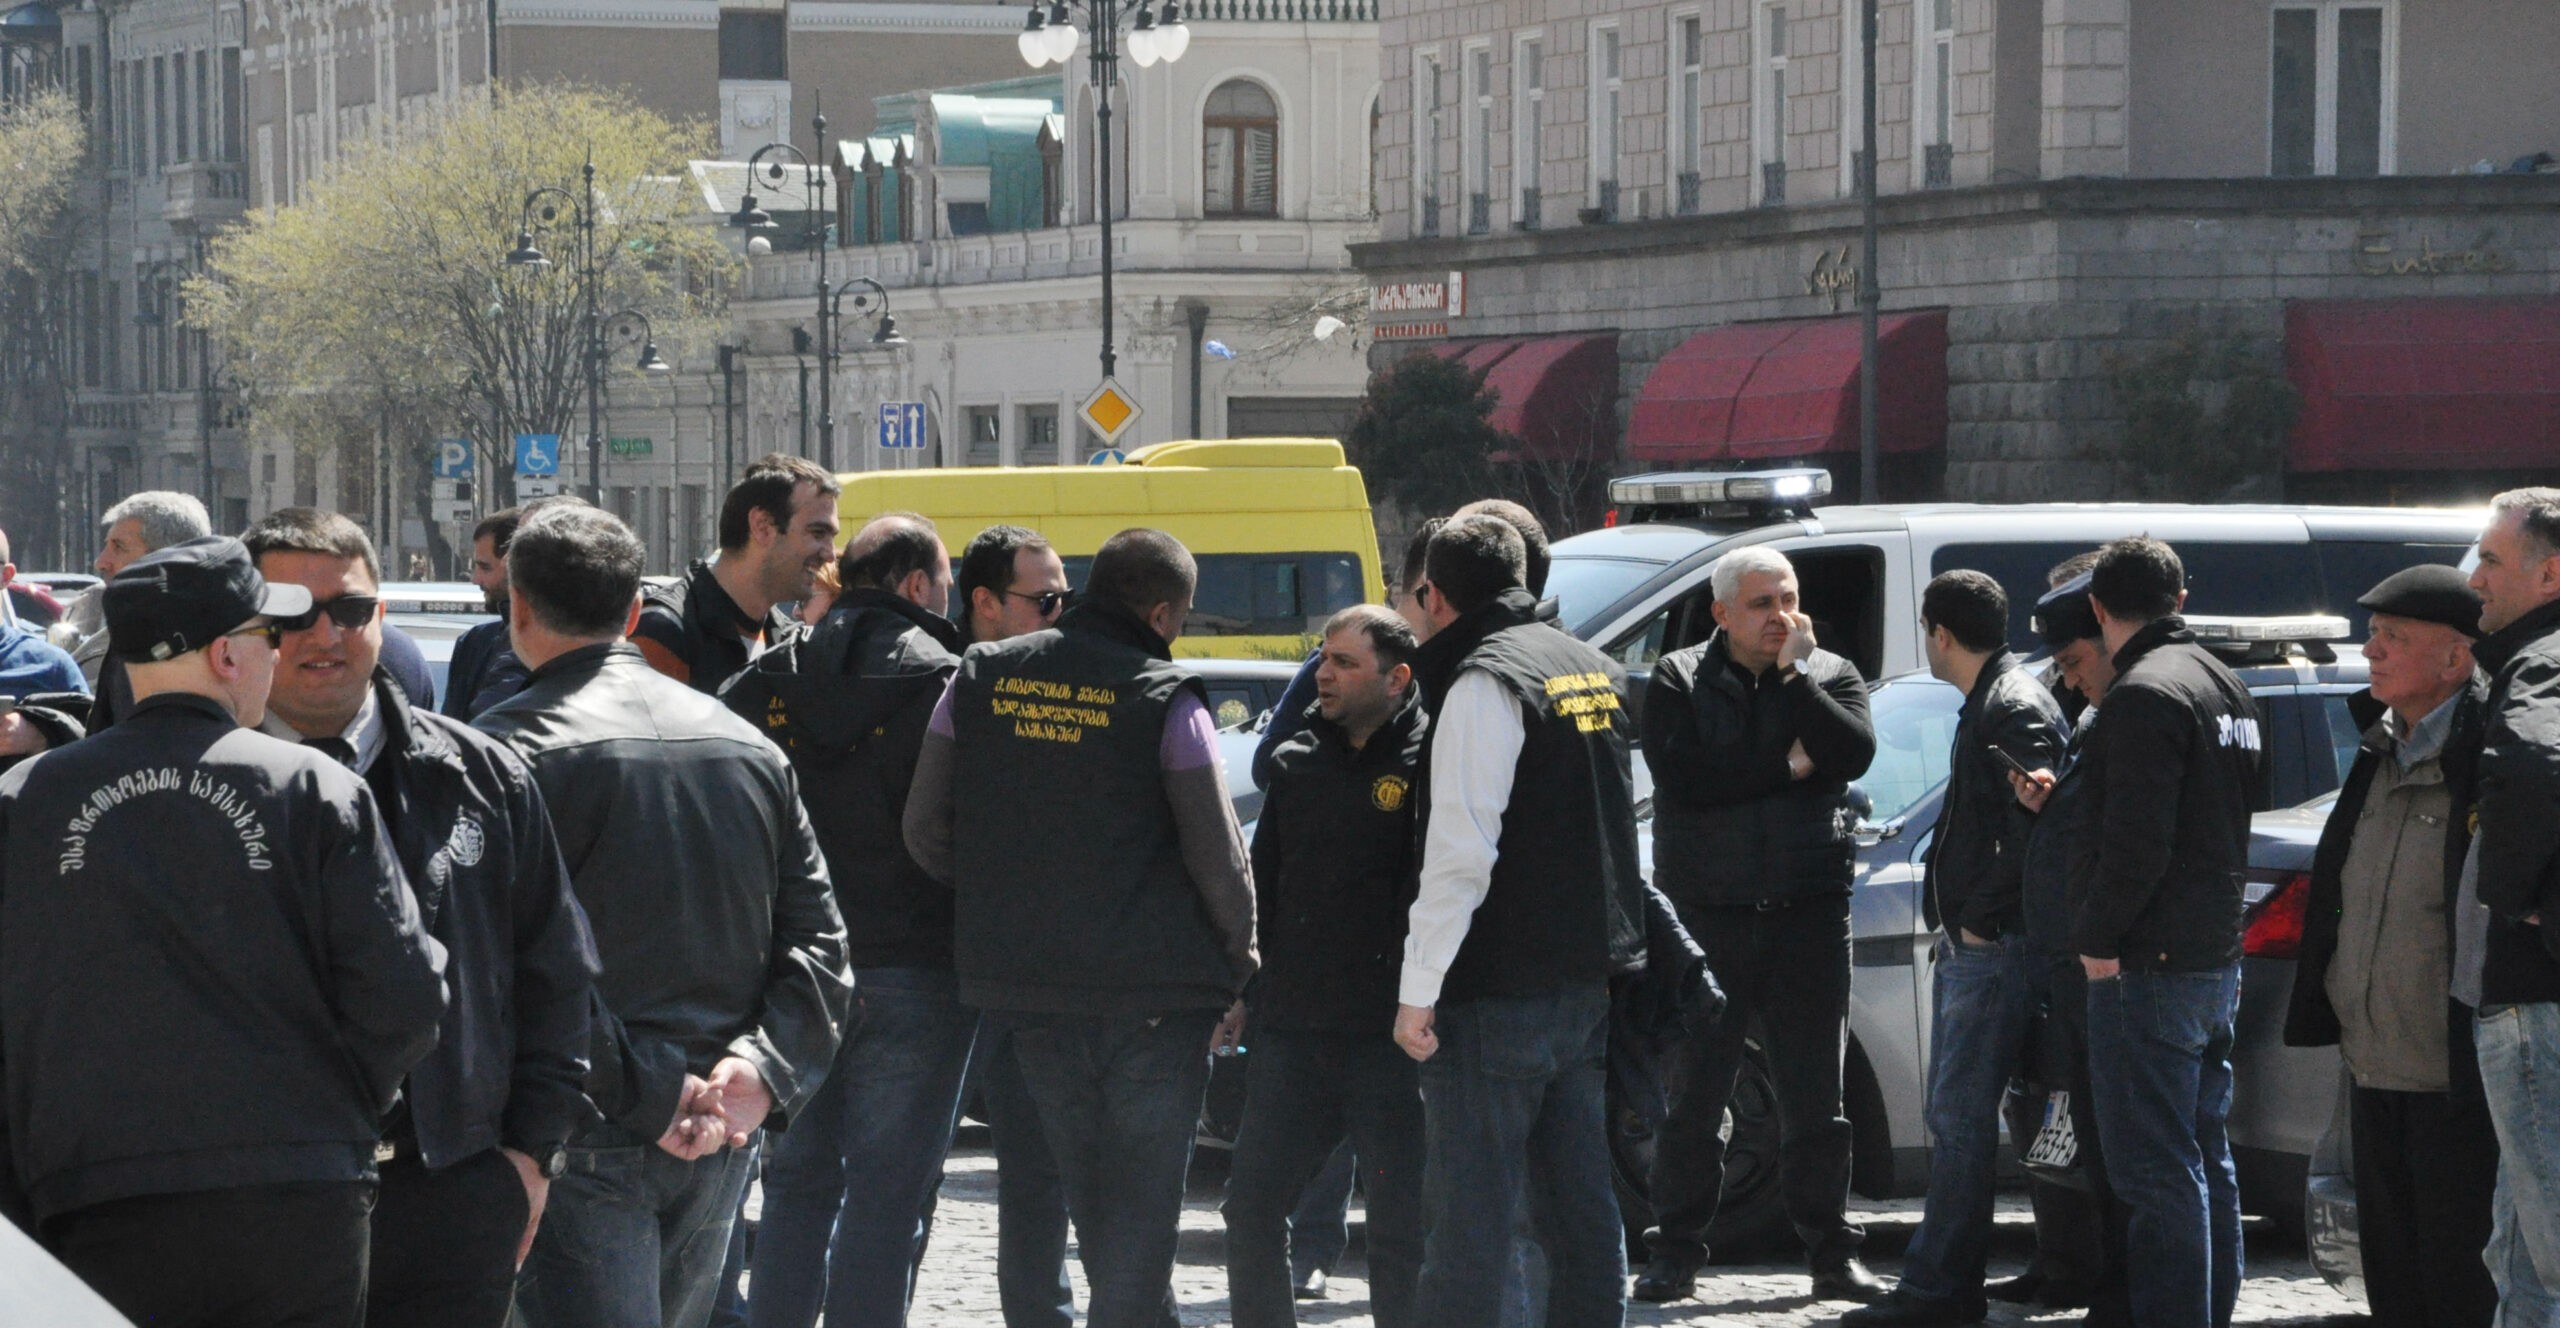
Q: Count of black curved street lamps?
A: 4